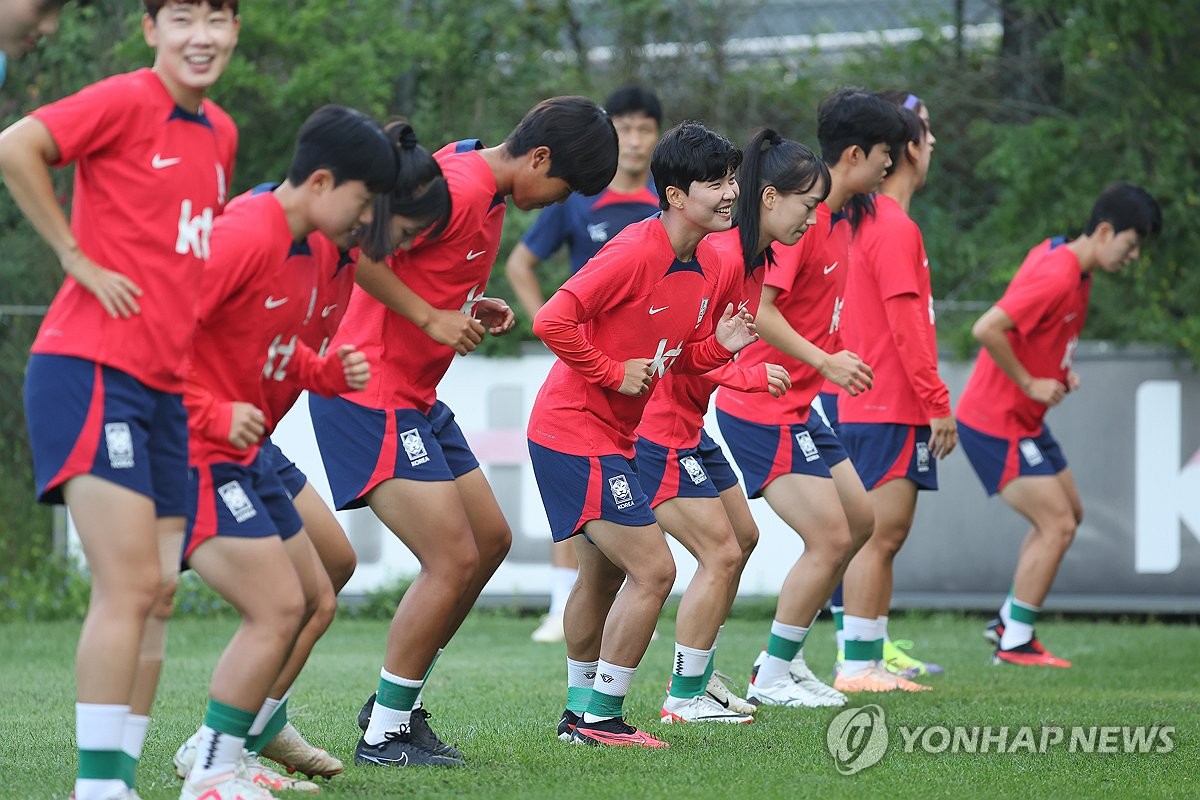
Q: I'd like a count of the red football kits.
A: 9